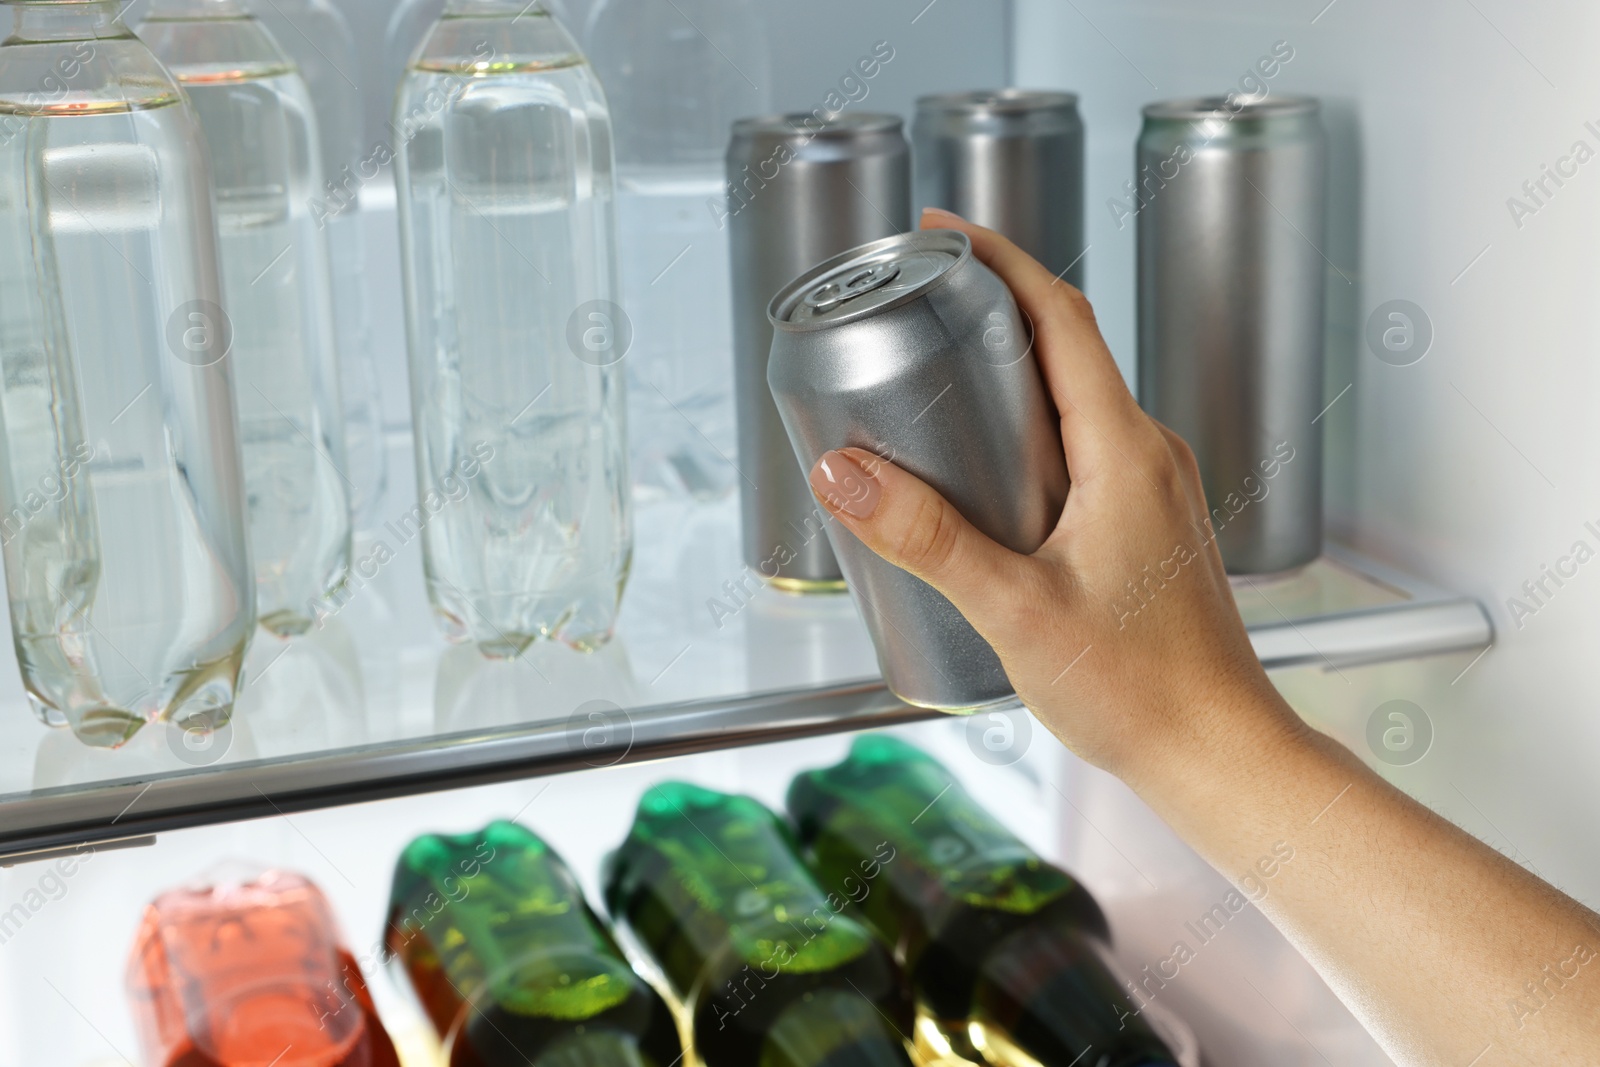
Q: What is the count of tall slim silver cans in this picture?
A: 3